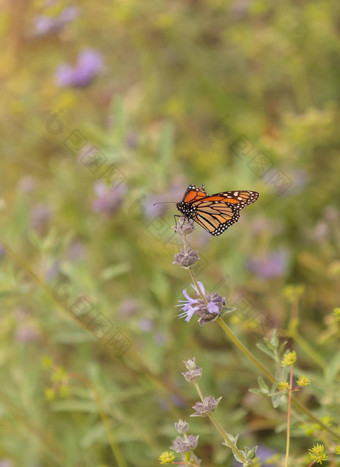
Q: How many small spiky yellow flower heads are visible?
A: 5